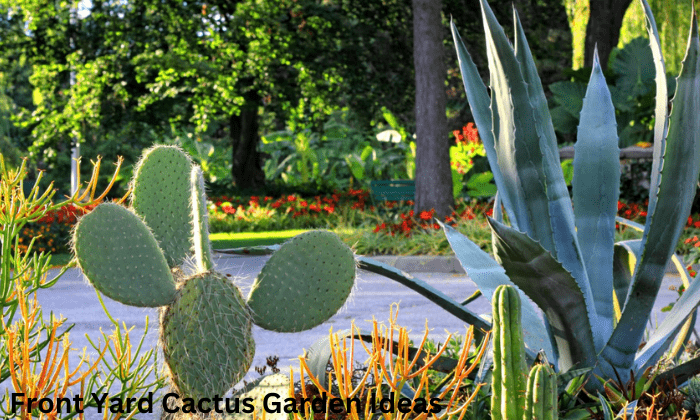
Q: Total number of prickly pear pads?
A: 5